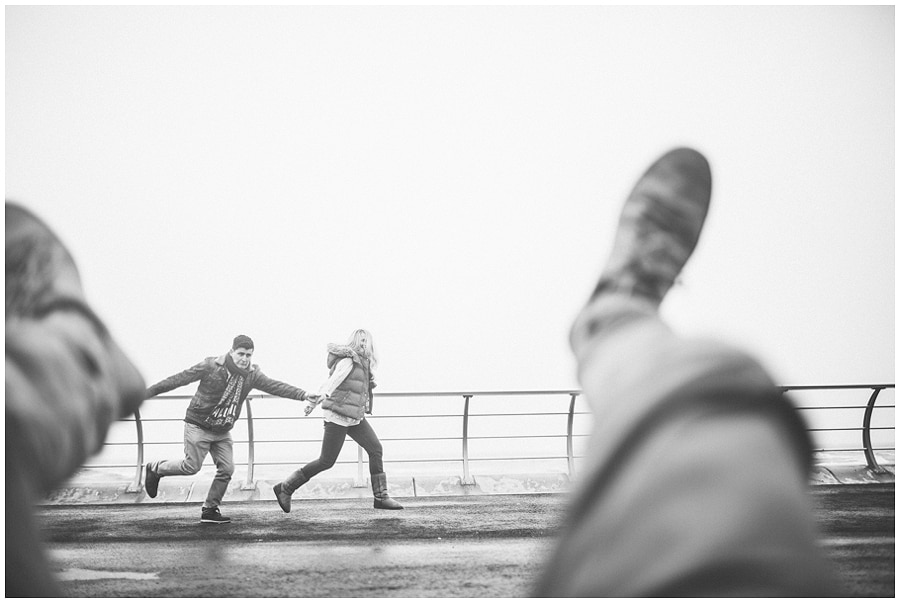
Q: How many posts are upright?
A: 6